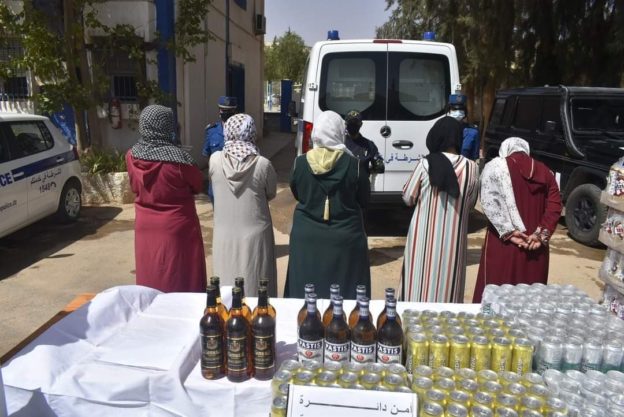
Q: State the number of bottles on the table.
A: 14